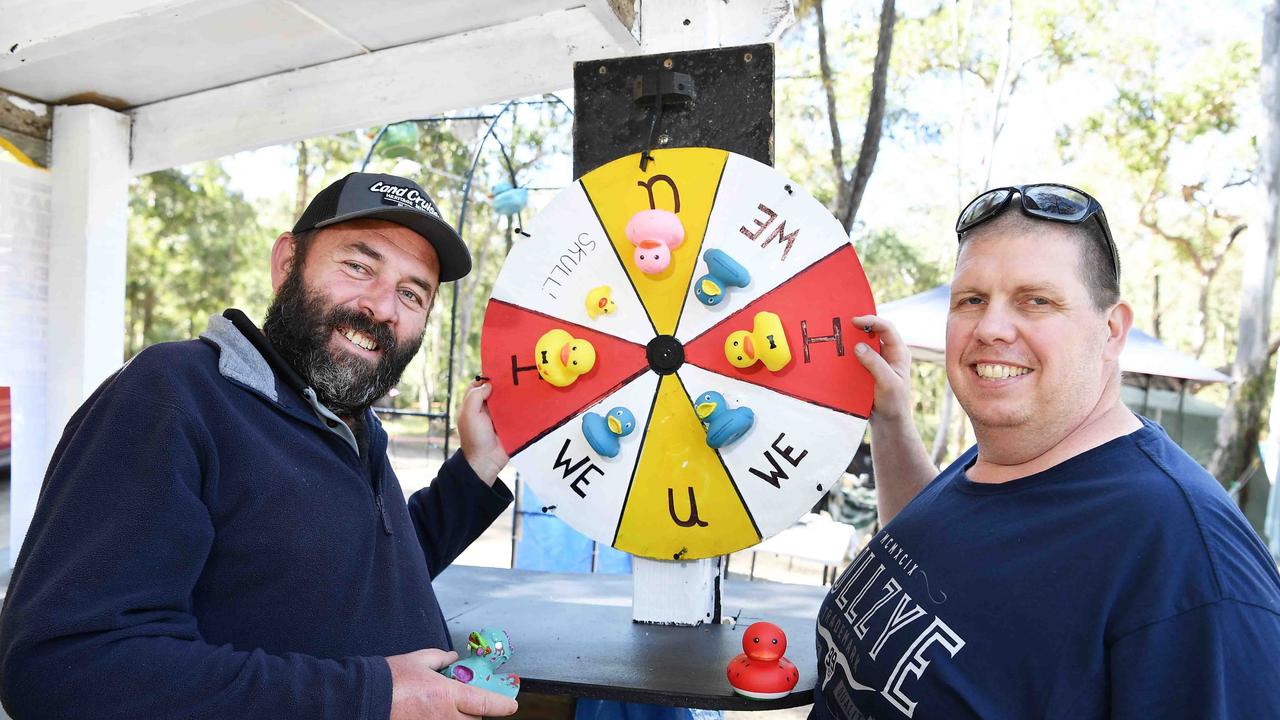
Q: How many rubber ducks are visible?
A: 9